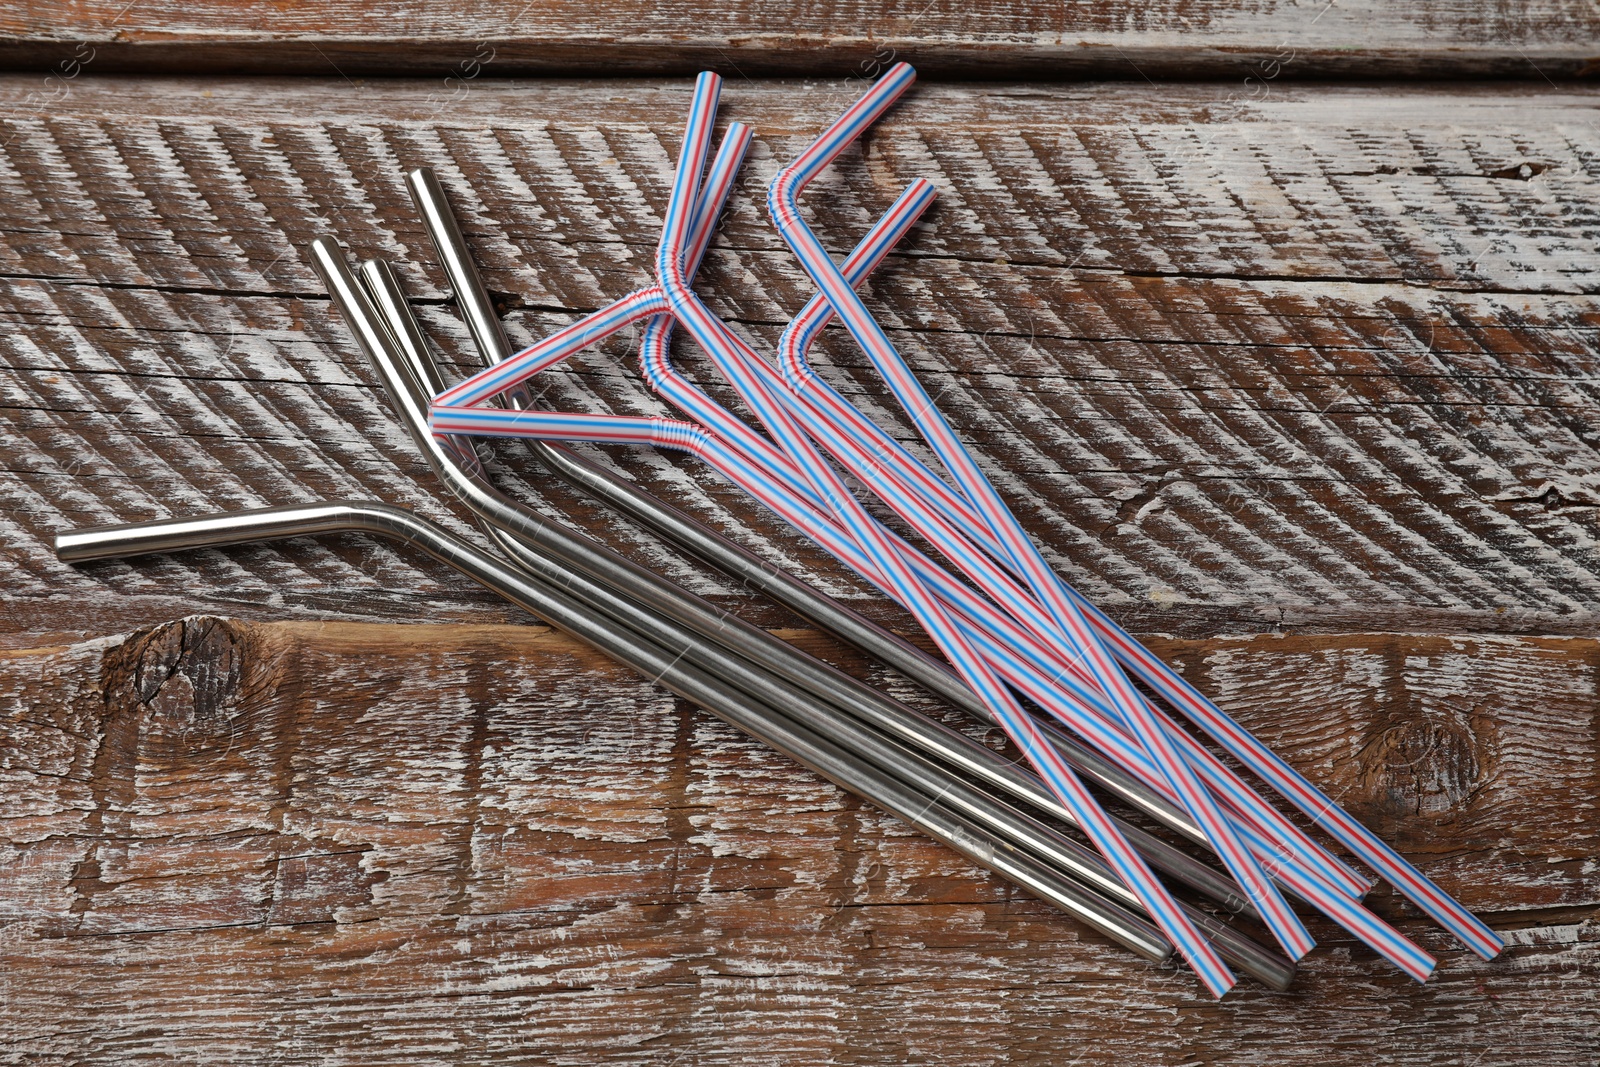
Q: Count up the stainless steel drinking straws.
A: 4